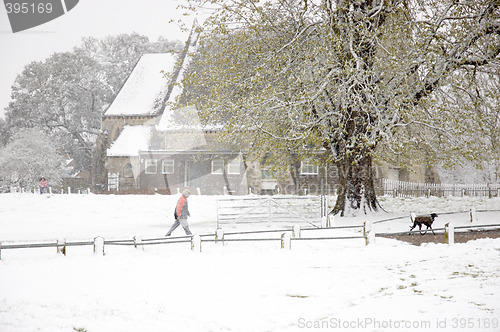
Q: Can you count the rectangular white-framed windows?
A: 5